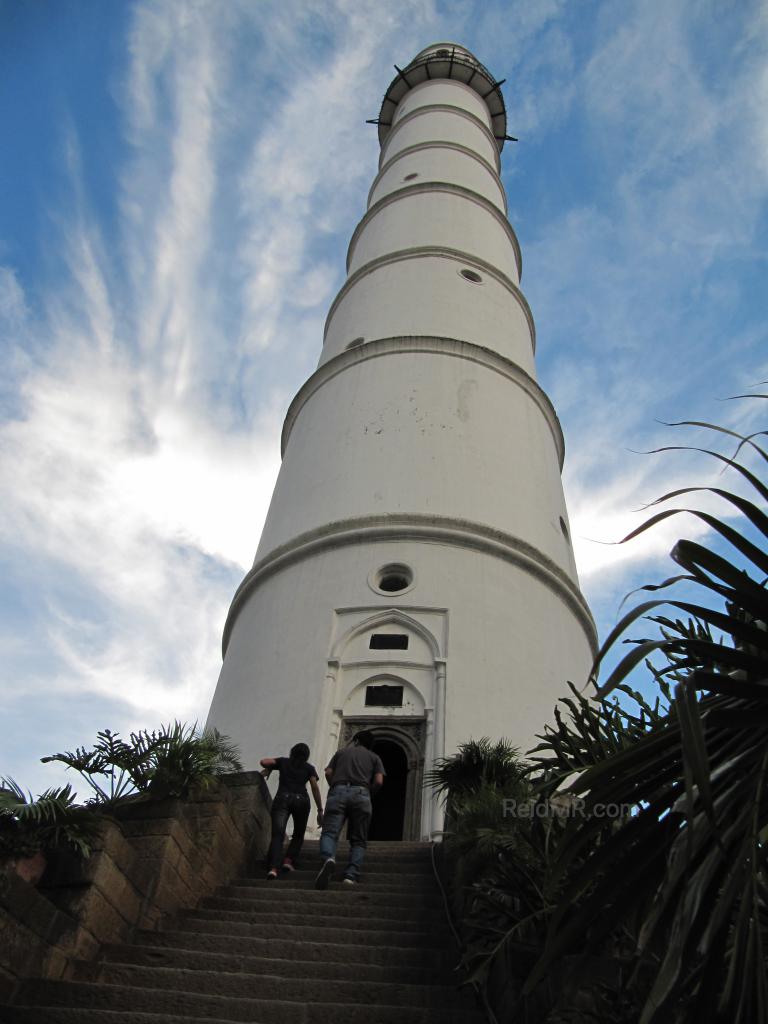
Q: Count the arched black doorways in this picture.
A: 1